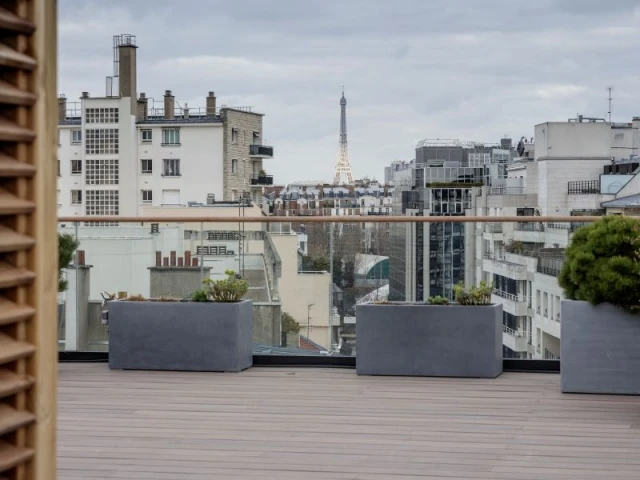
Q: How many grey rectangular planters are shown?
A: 3